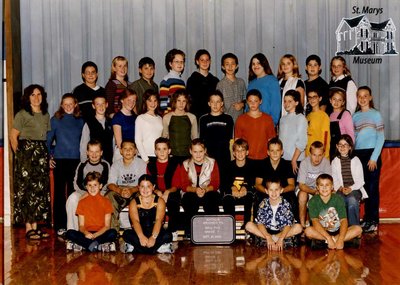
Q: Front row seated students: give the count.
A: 4